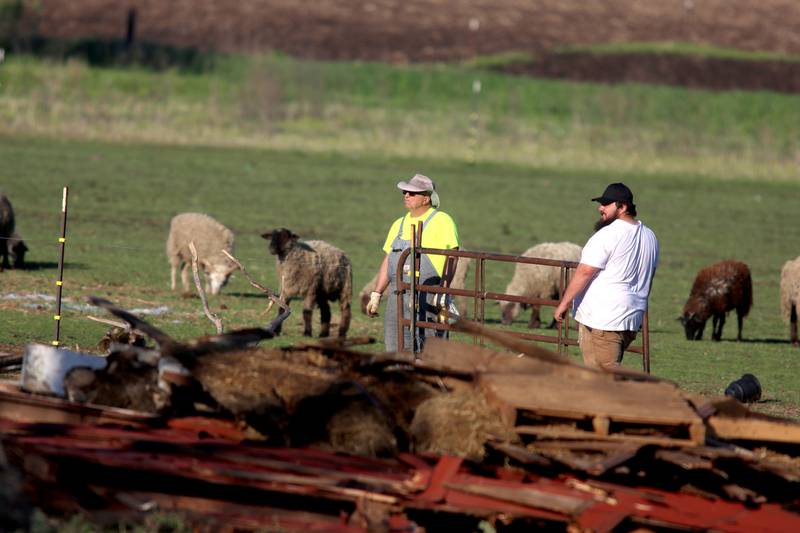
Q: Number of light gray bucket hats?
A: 1